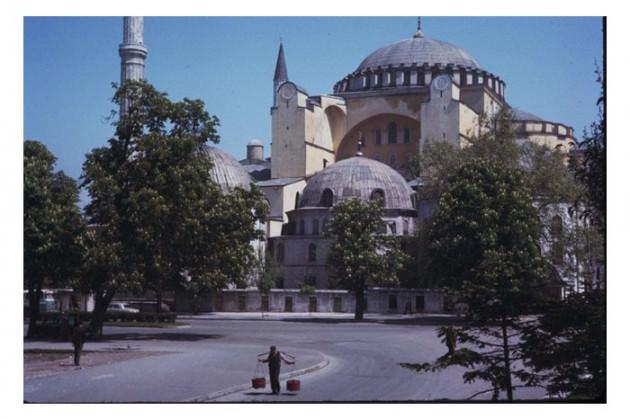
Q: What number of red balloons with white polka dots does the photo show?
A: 0